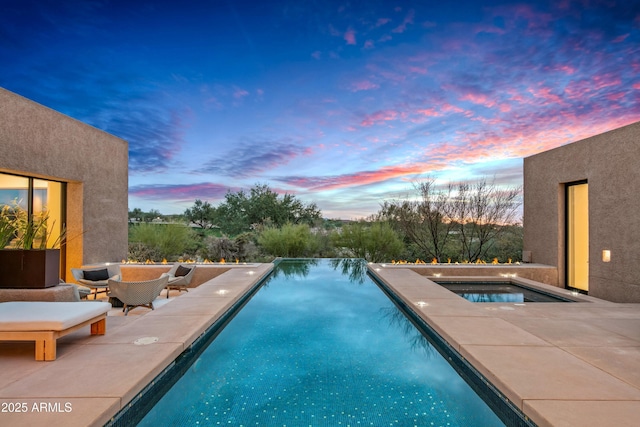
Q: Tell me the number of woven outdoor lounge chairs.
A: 3